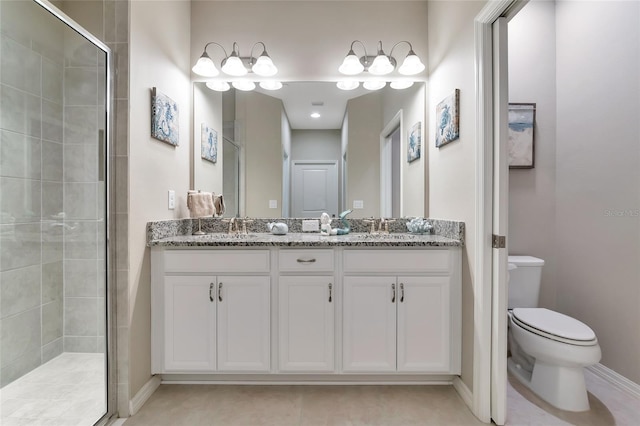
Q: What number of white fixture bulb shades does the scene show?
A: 6